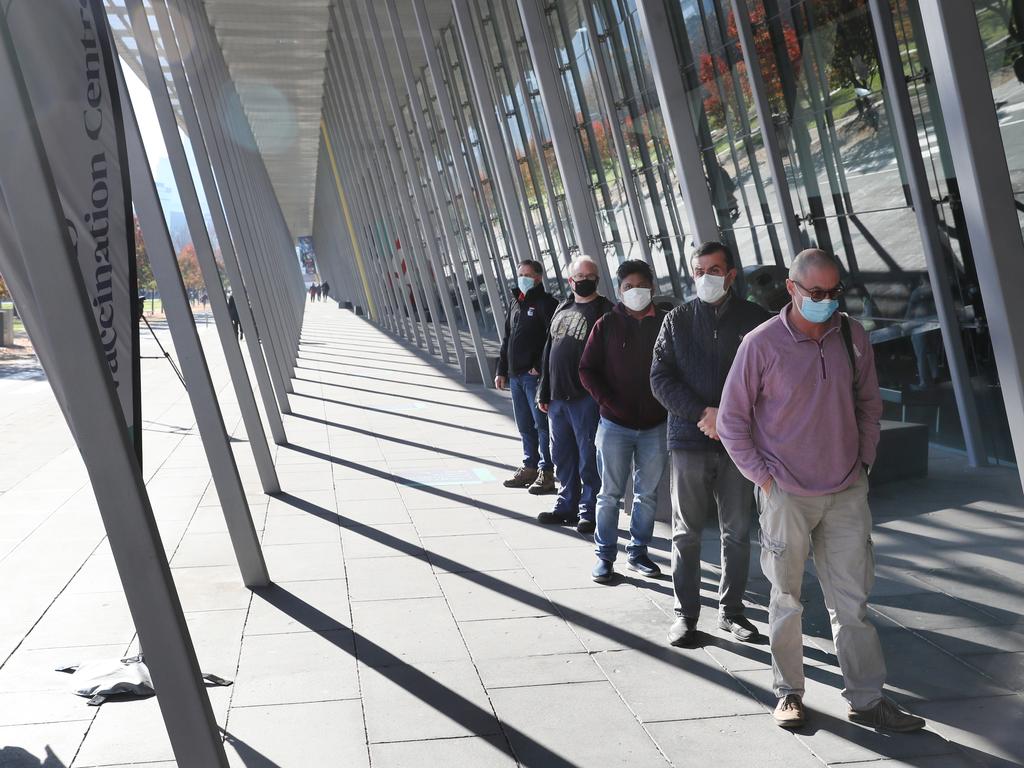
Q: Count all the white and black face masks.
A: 3